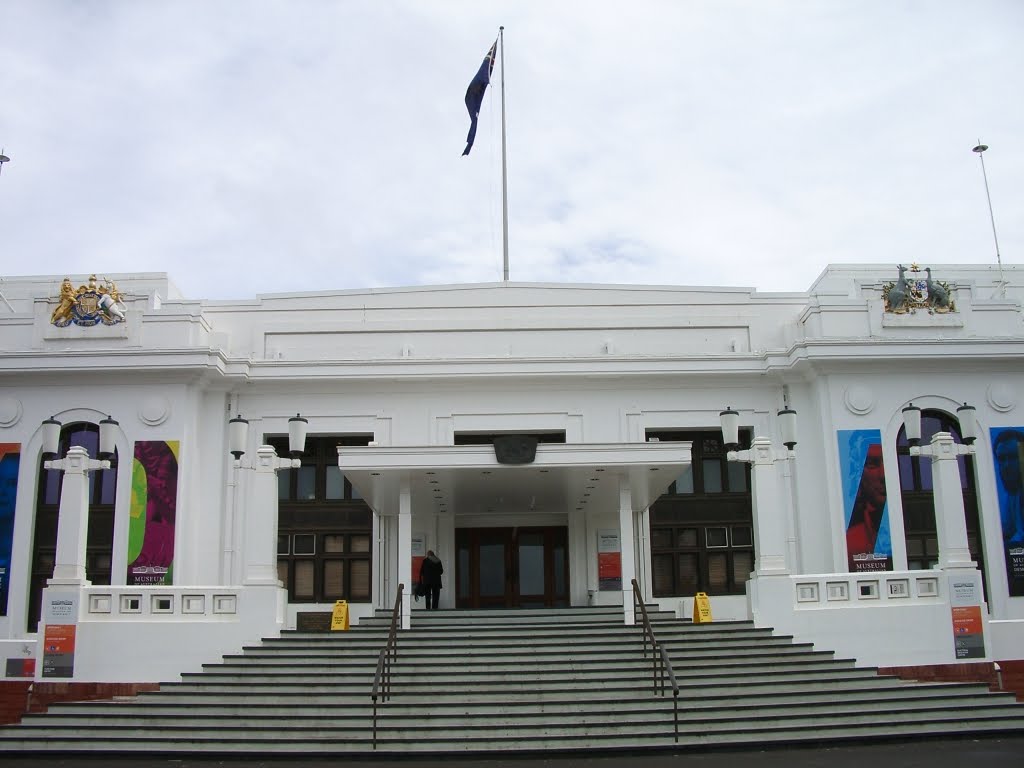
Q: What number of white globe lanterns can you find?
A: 8